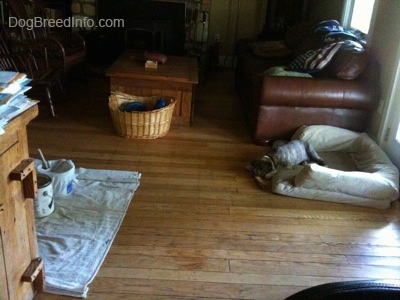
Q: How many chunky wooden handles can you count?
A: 2